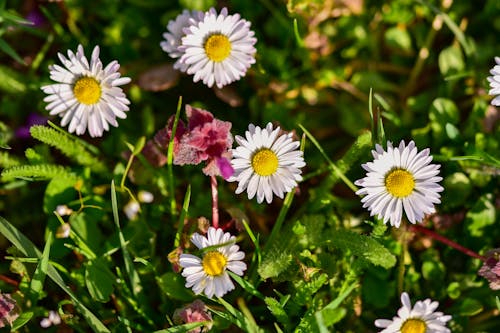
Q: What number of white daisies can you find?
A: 8